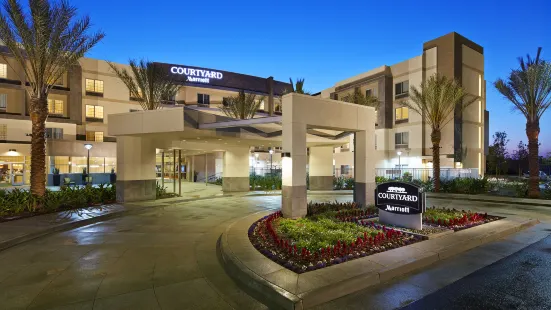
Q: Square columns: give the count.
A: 5